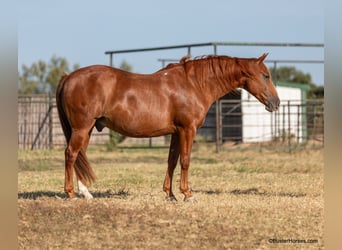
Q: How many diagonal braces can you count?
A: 2